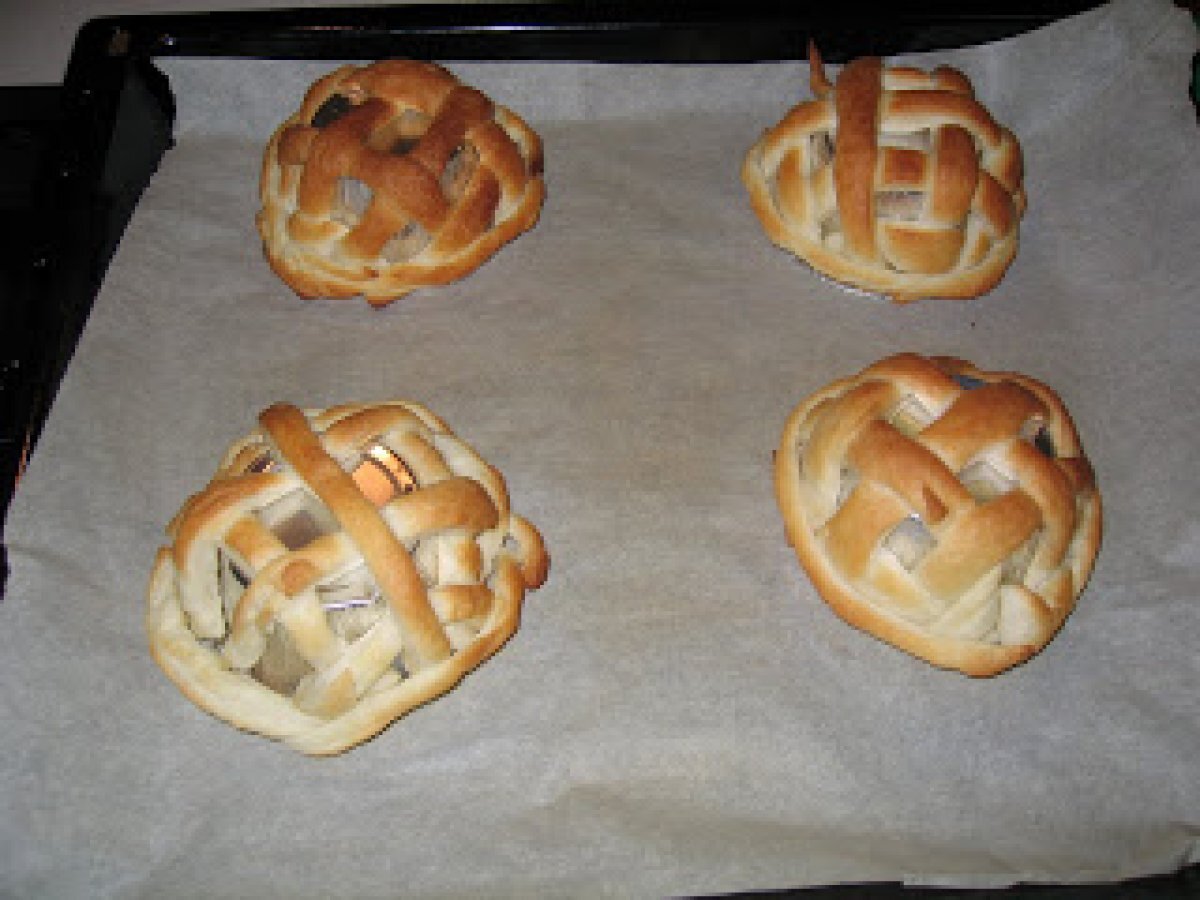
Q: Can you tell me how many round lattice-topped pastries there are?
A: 4